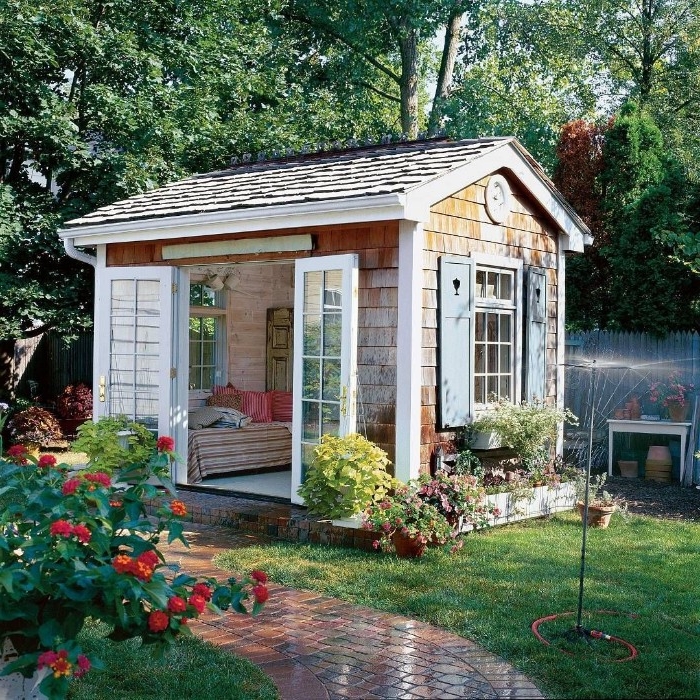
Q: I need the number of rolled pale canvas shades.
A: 1